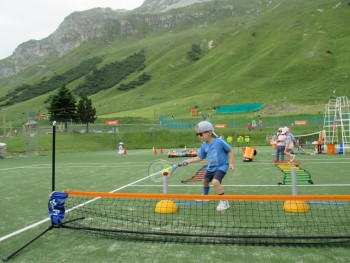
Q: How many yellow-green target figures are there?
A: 3